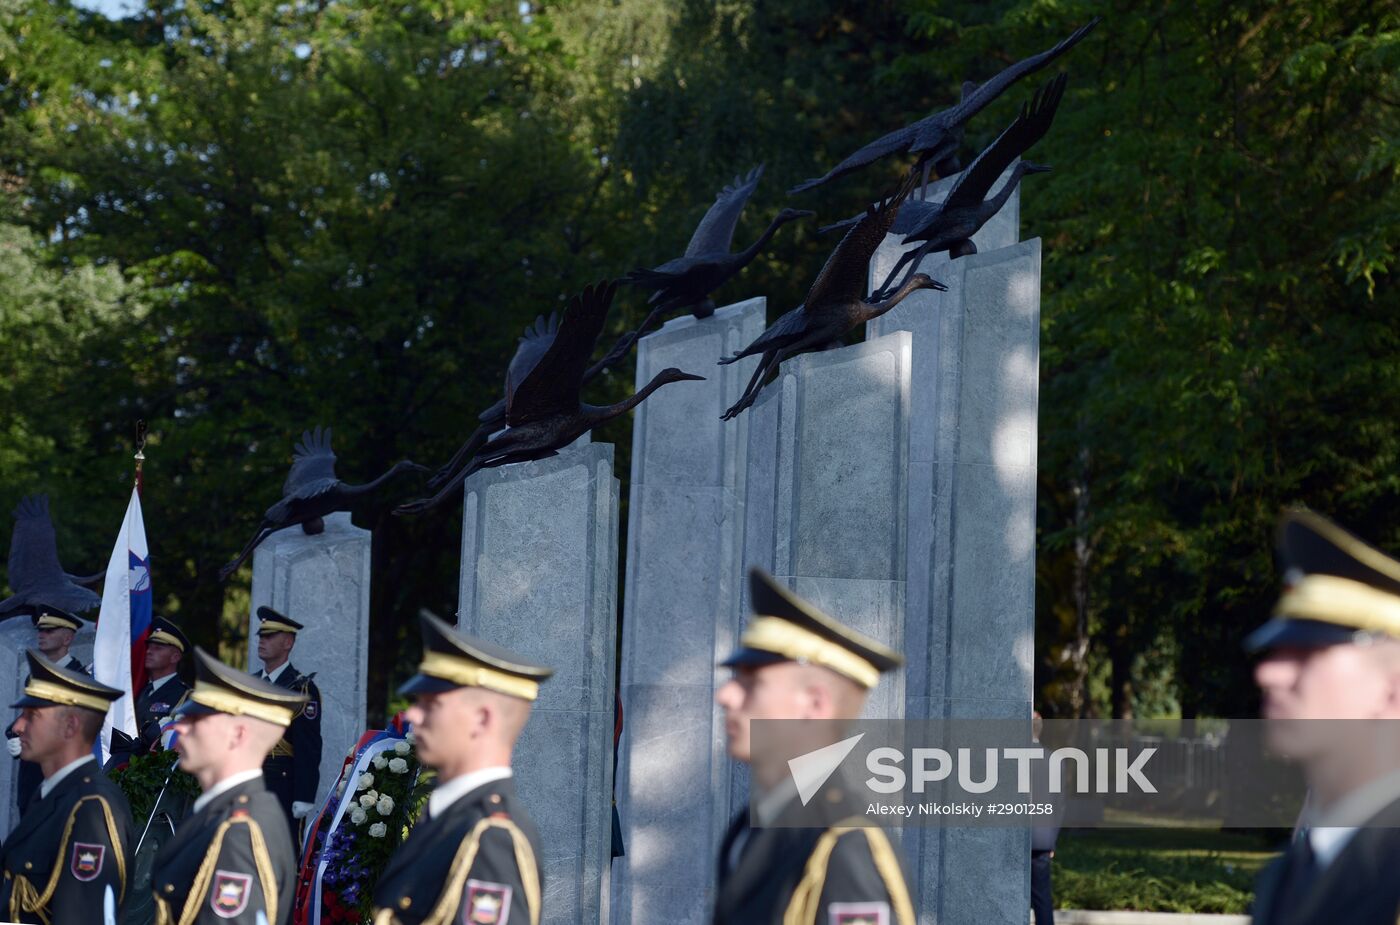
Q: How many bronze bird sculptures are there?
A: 8